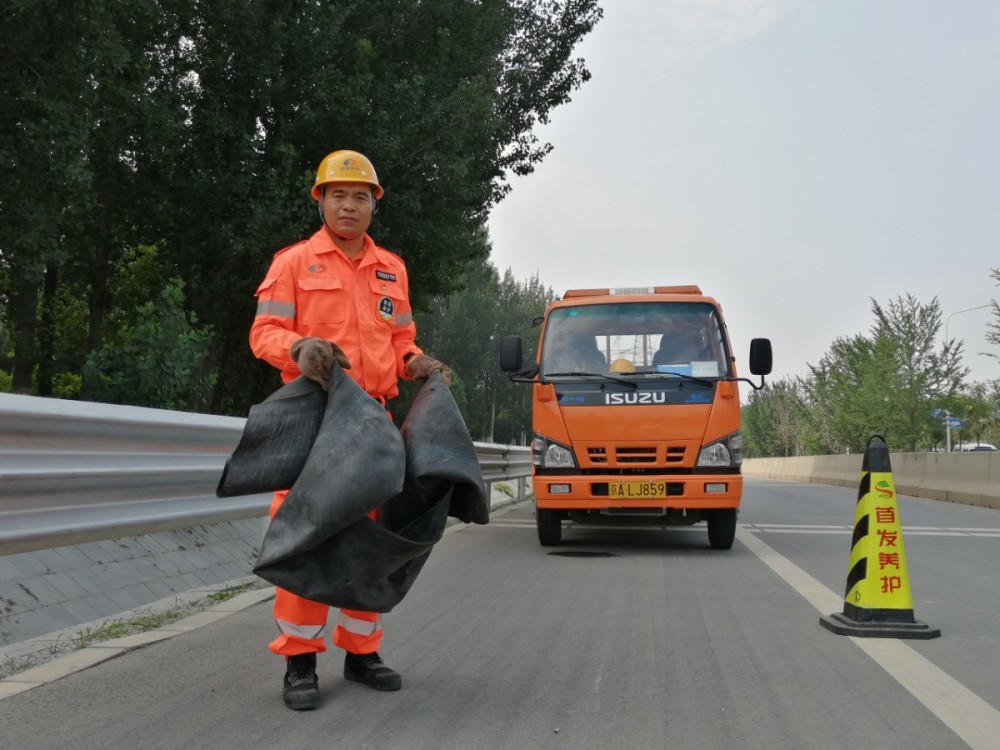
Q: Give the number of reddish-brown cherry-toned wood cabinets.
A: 0